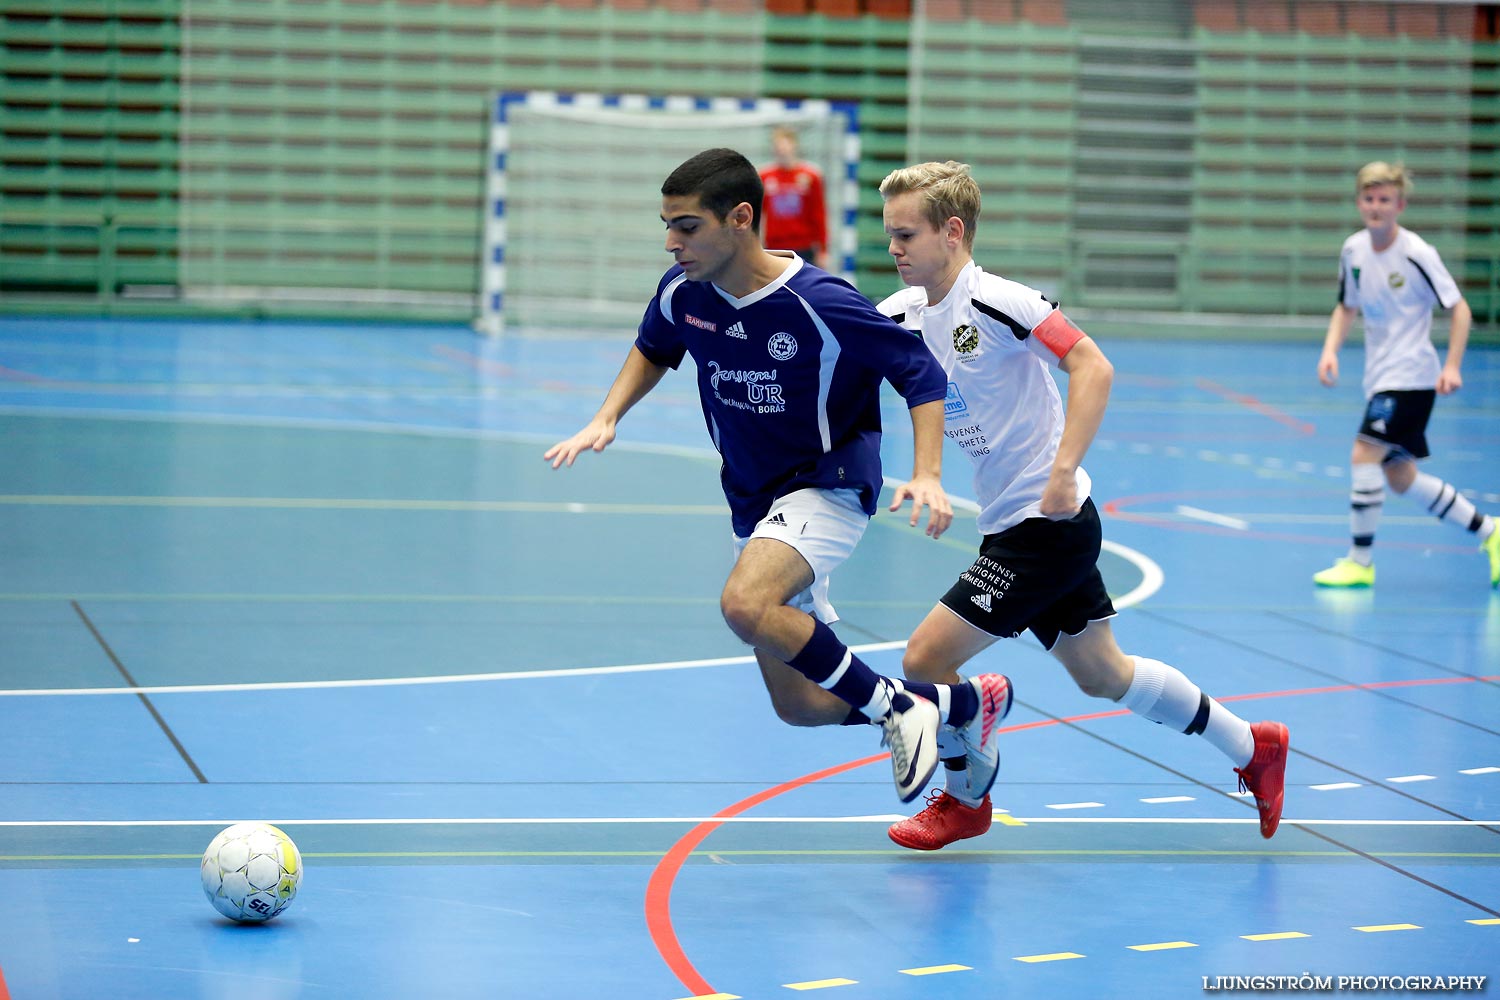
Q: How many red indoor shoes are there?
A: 2